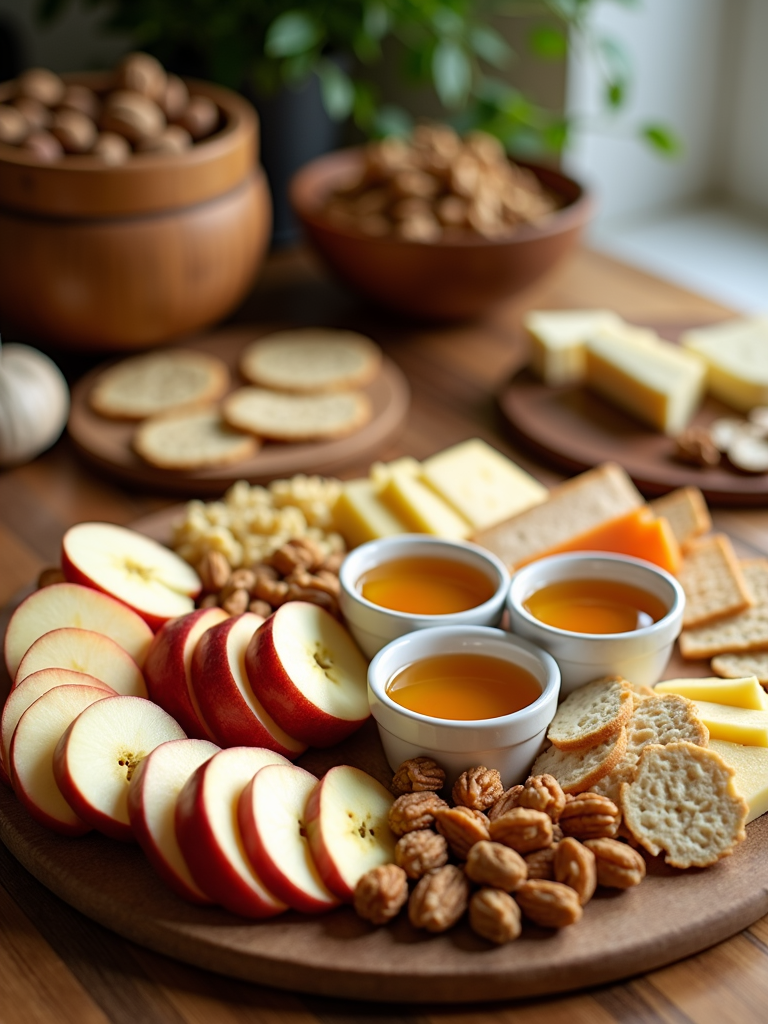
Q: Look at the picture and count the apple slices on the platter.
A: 13